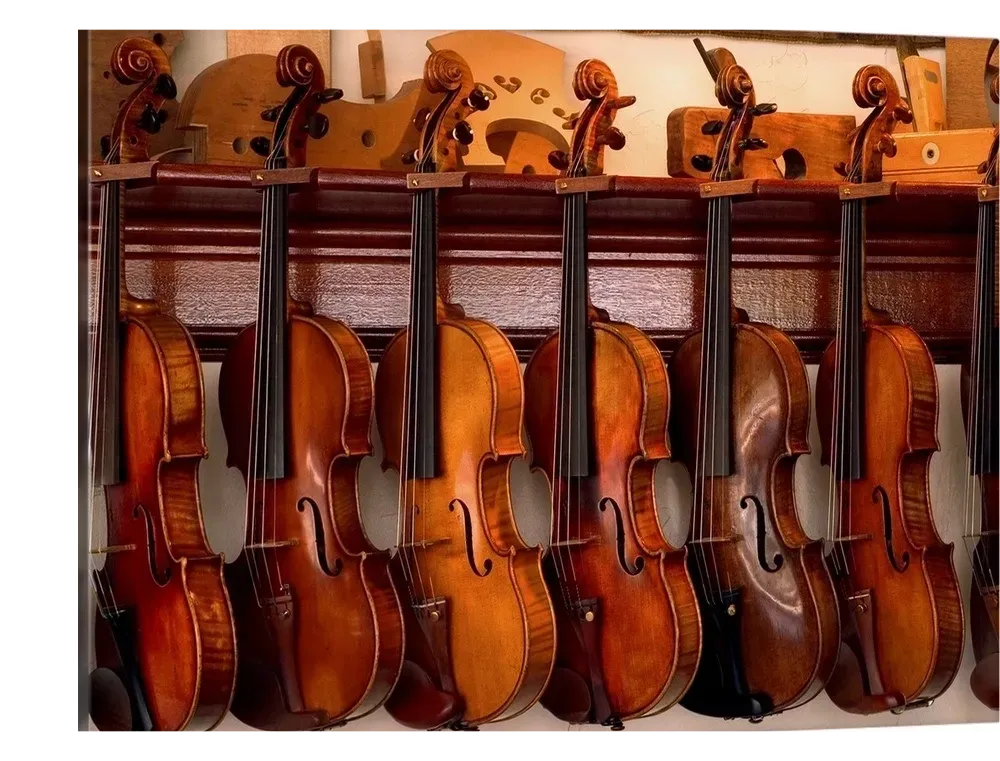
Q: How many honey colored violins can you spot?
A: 1